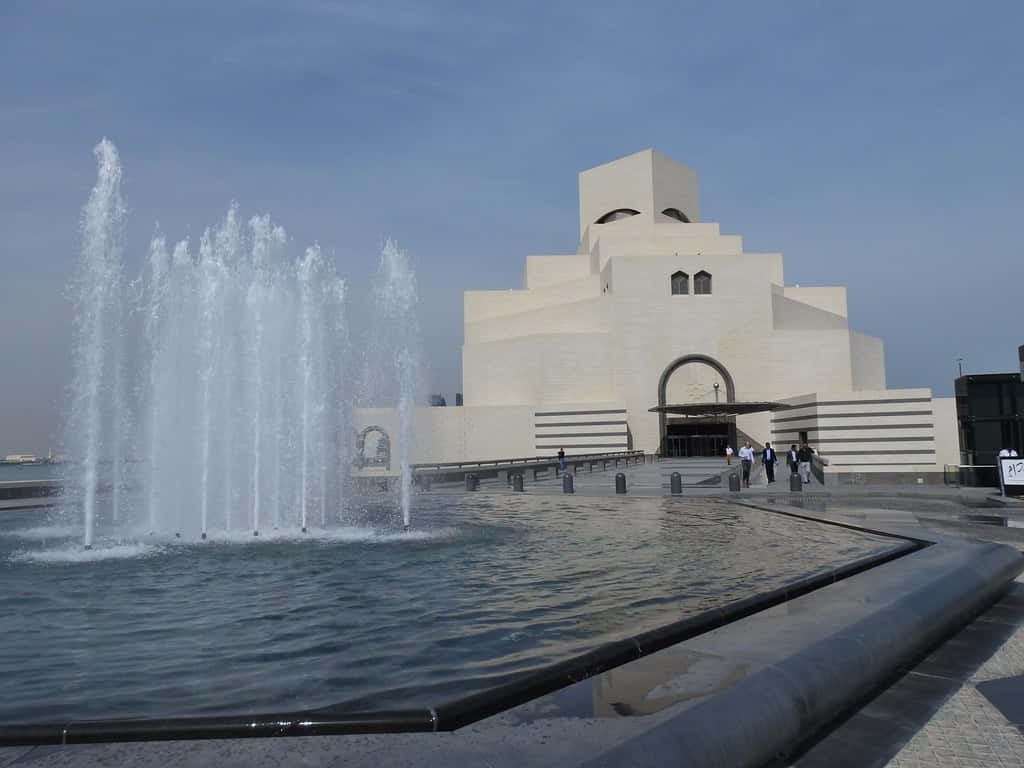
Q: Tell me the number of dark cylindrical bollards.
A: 7